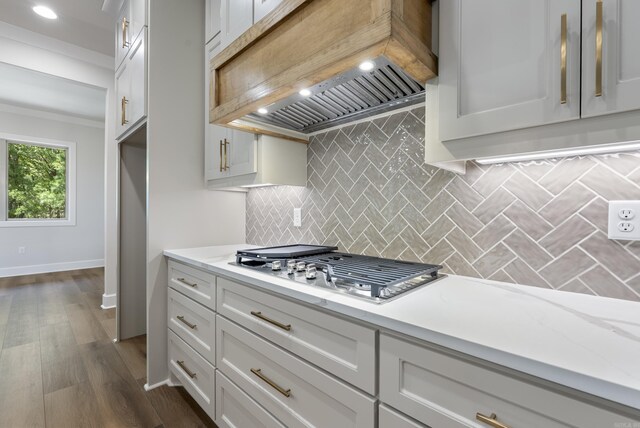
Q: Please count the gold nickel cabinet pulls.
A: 14